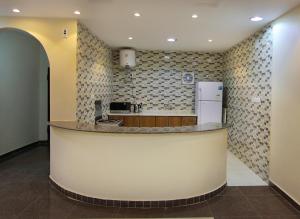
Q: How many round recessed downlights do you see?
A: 8